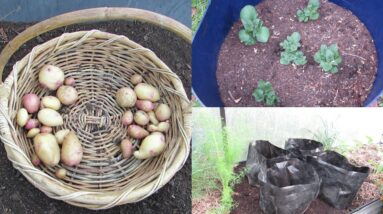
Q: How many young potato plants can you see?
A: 5